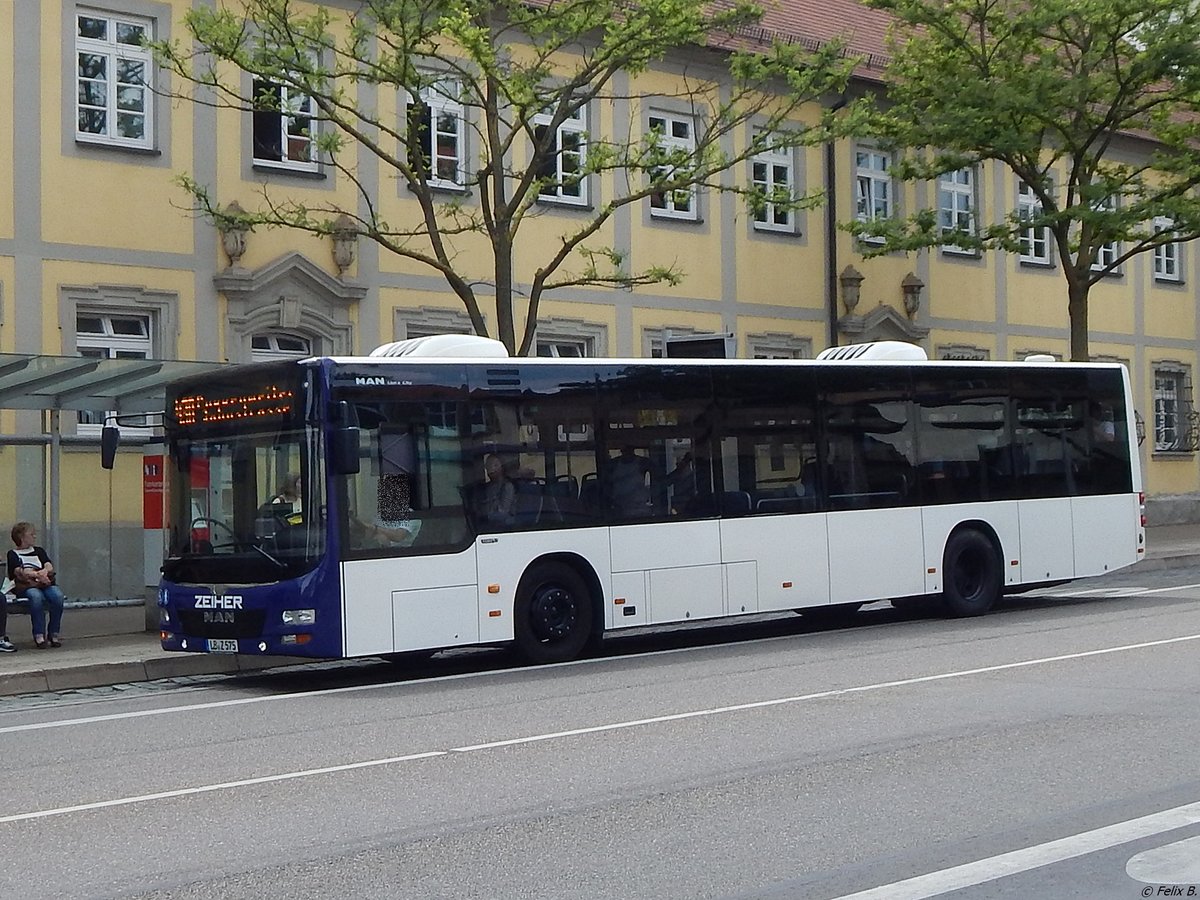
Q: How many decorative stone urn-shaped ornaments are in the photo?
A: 4